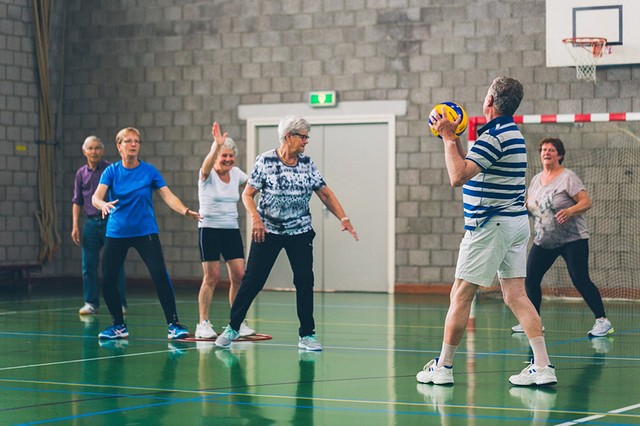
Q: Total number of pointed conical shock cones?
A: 0